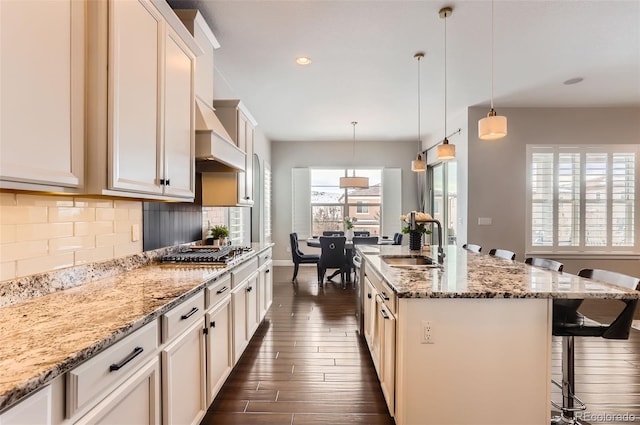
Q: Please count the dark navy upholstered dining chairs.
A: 6